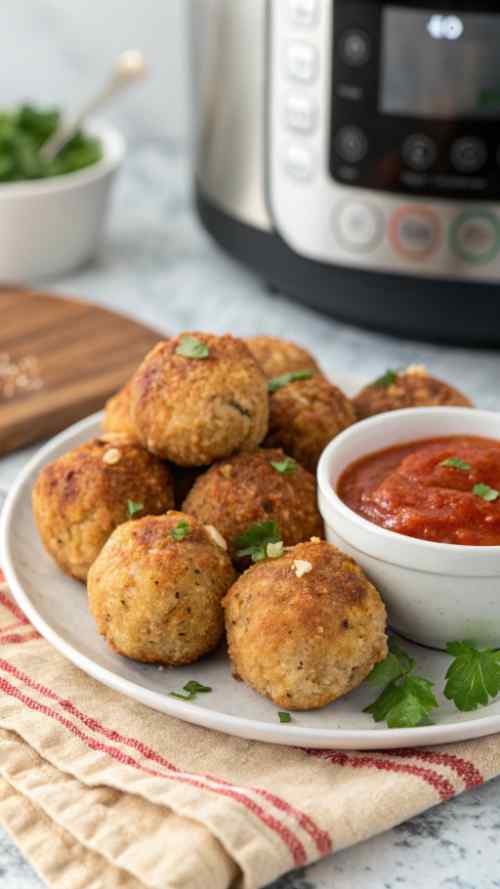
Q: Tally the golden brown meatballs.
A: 9